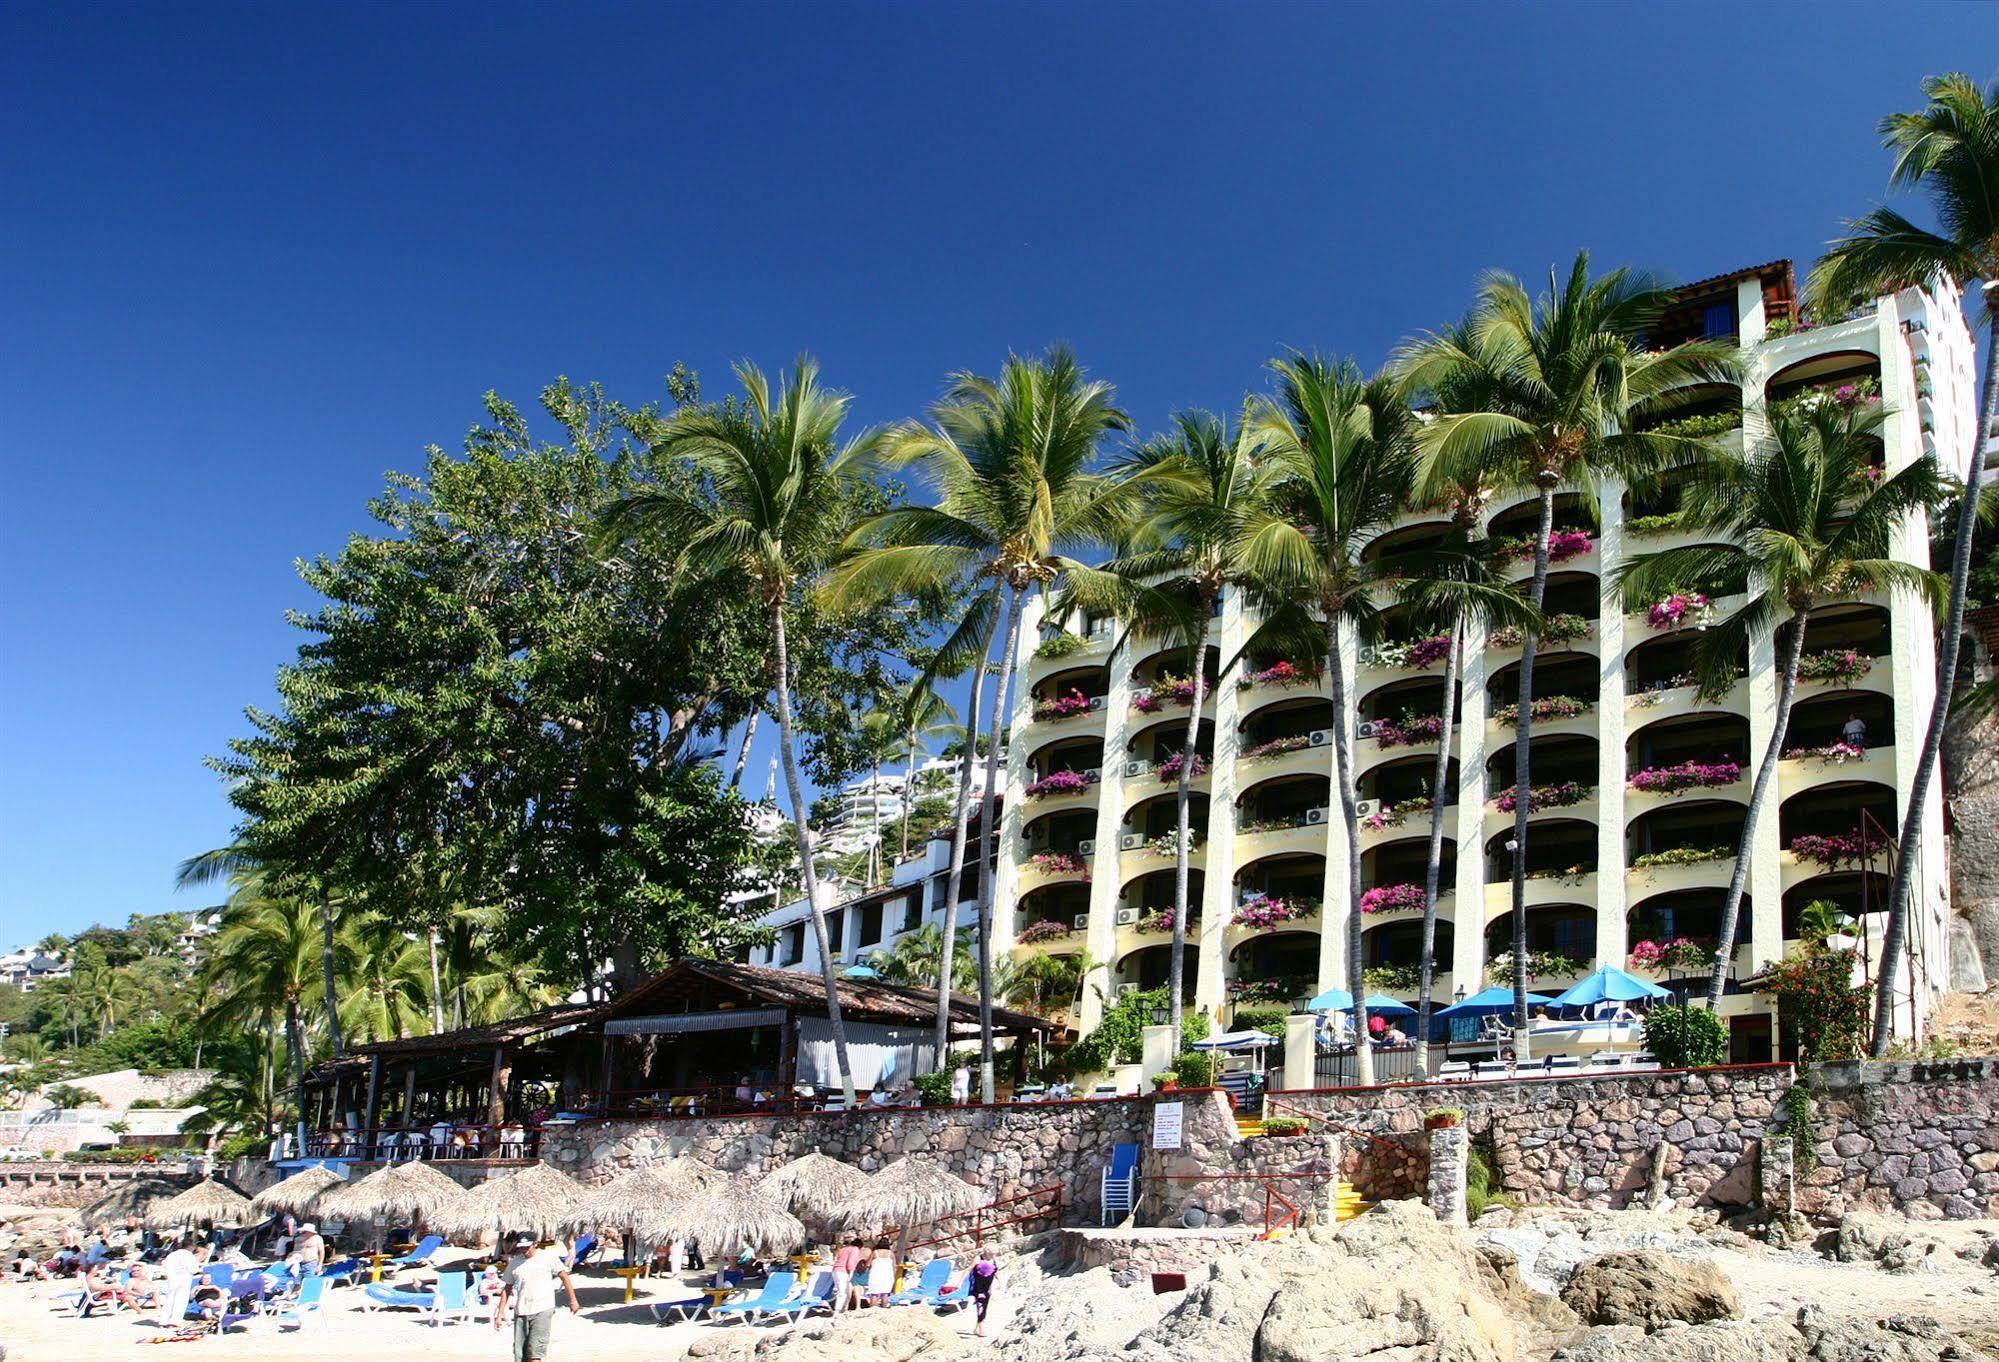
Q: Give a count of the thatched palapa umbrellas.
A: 12